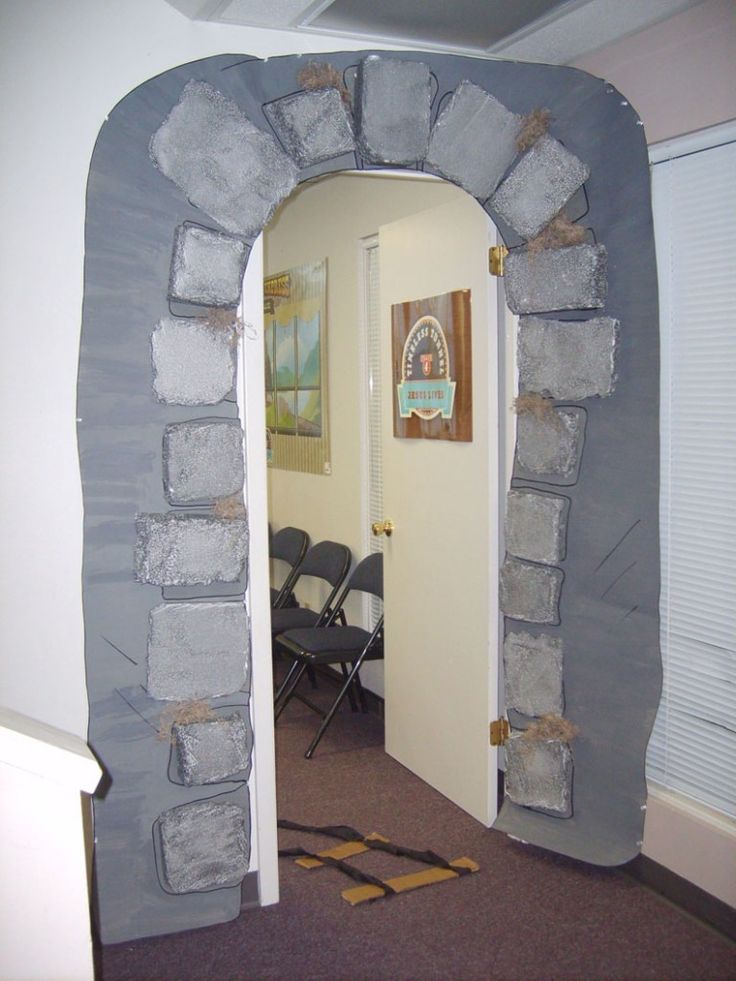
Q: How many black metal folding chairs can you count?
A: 3